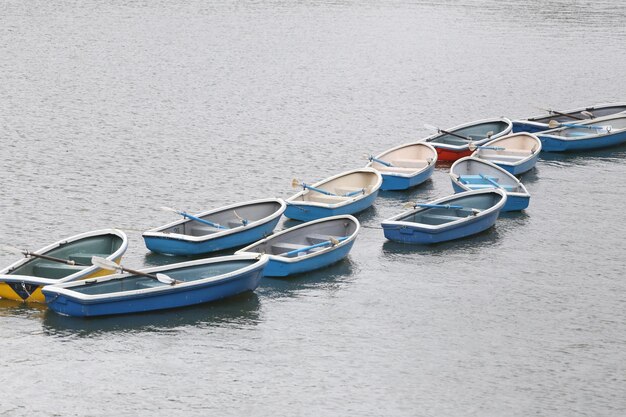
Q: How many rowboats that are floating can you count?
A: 12